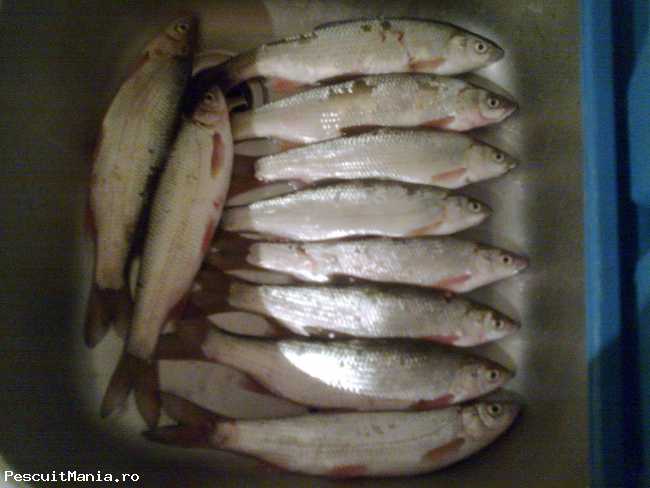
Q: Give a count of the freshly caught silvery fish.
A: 10